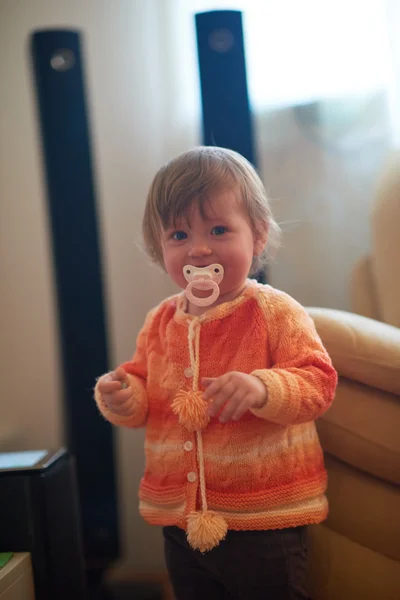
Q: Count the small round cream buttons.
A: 3